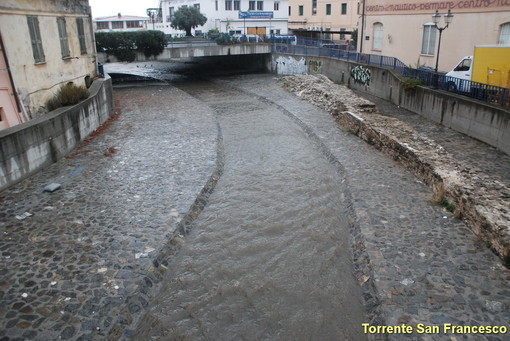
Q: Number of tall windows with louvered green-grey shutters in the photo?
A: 3